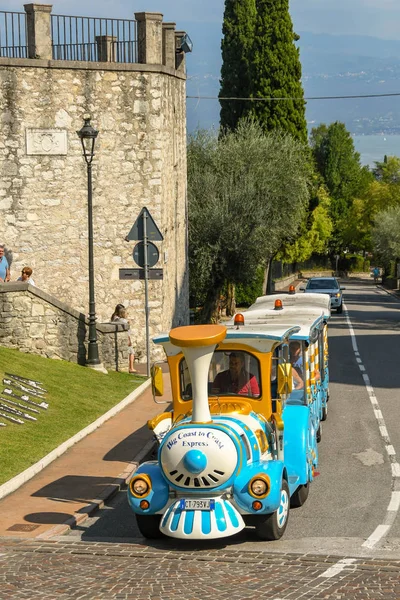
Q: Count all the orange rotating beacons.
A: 3